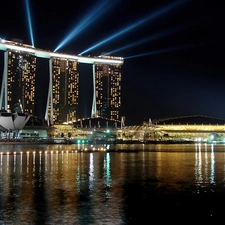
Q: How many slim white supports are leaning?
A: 3